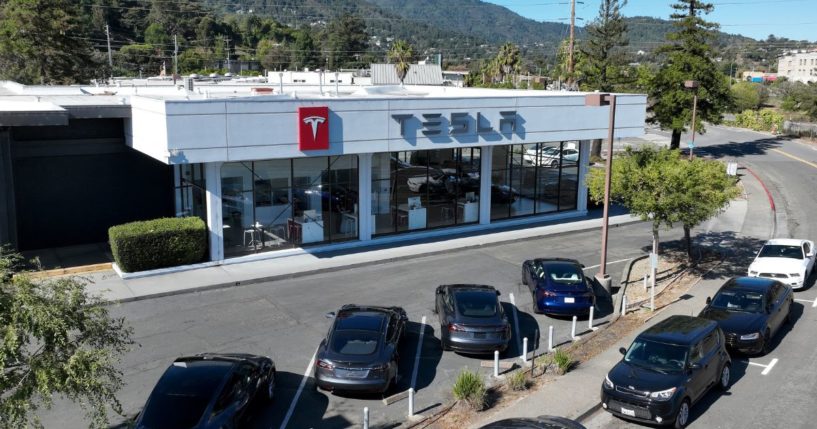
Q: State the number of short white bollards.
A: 9